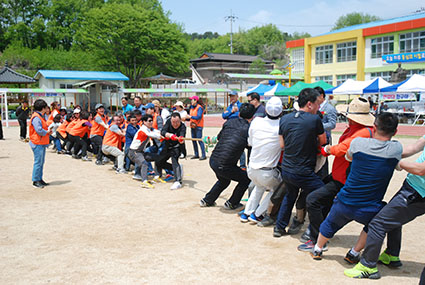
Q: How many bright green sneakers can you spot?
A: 2